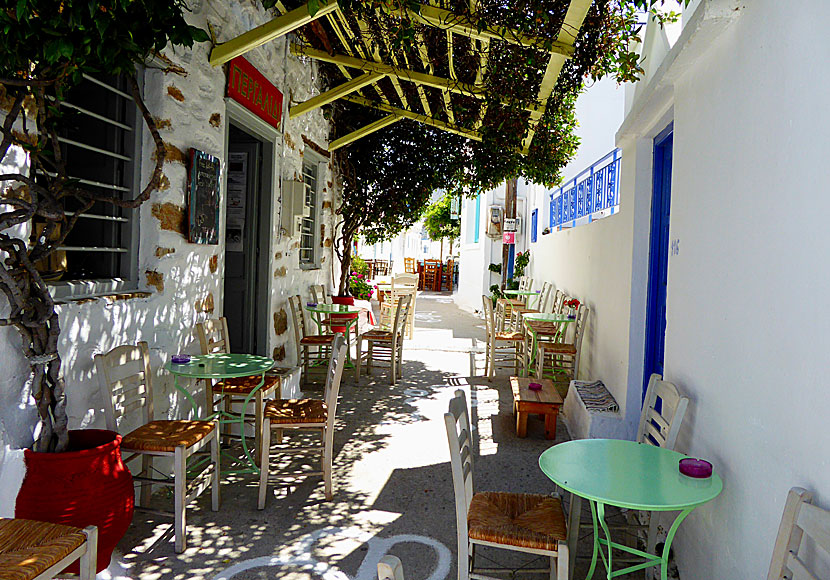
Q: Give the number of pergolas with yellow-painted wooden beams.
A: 1